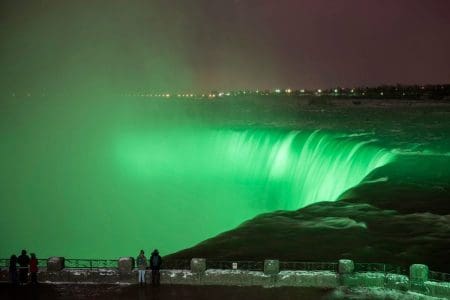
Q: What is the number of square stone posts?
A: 6